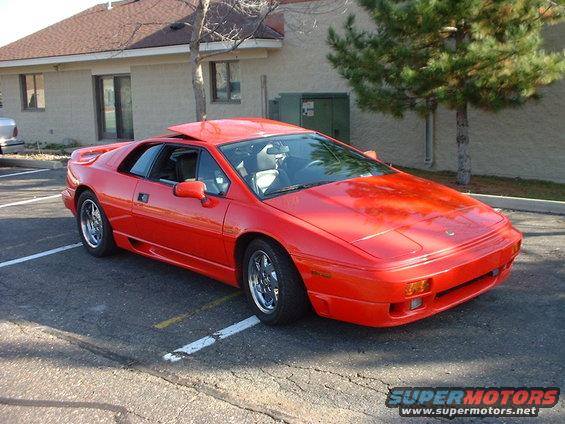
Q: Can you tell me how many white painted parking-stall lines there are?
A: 4